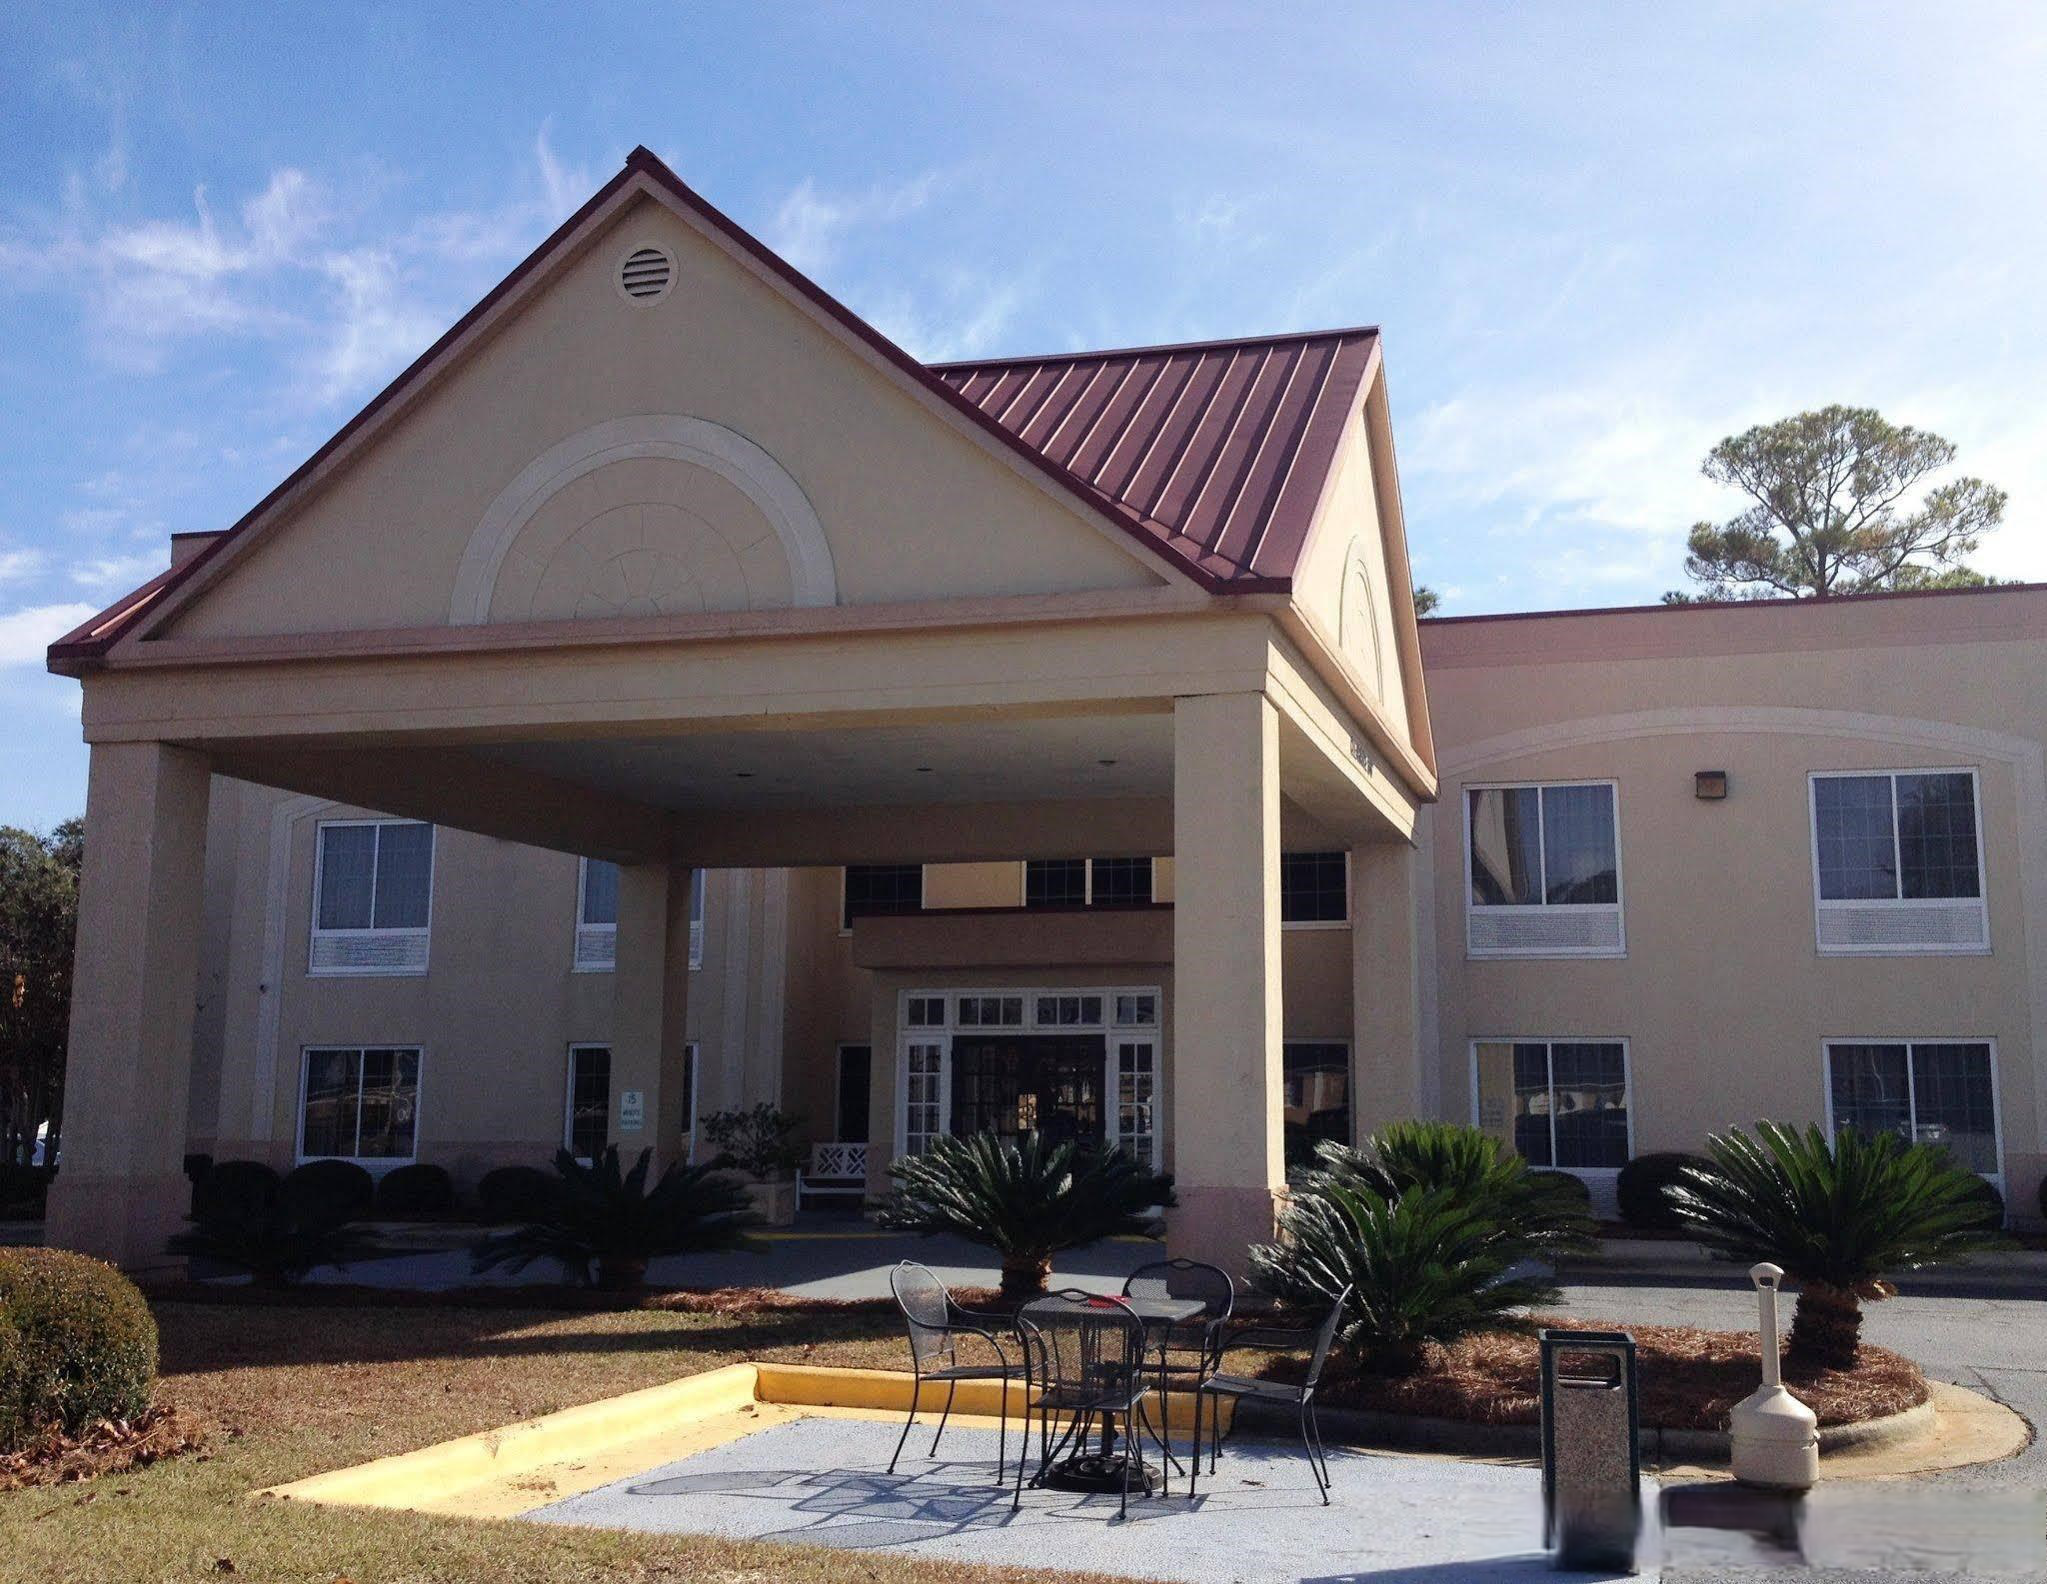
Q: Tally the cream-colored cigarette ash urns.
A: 1